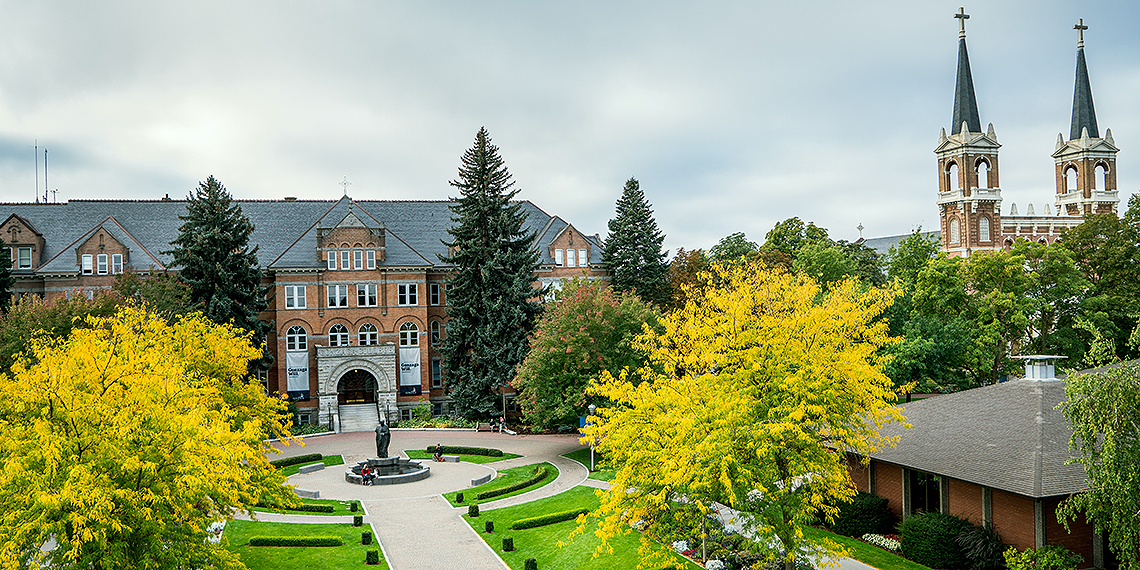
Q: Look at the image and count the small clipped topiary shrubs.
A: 9